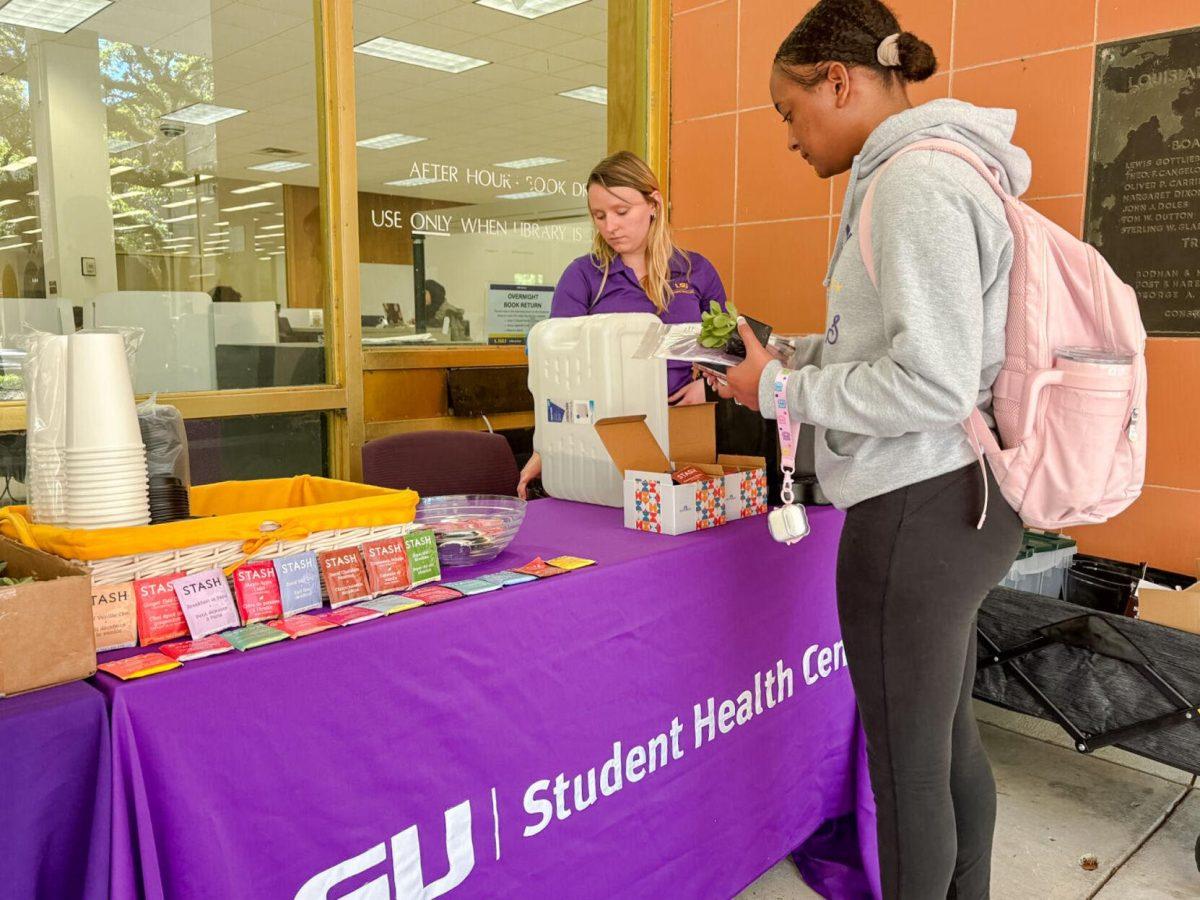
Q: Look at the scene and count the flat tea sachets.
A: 11